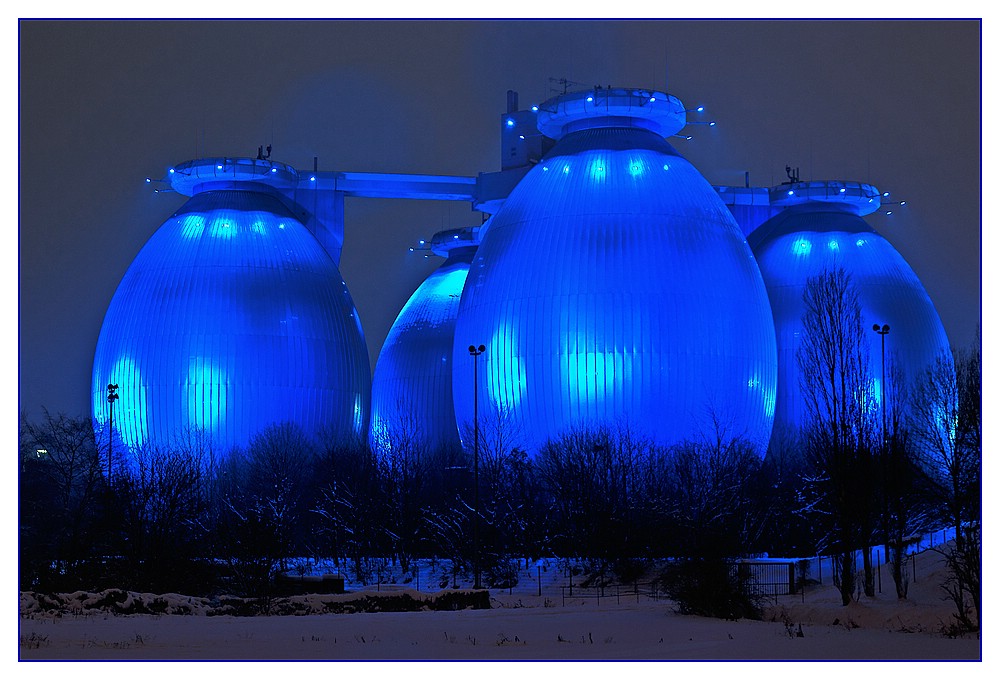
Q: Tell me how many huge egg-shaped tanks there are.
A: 4